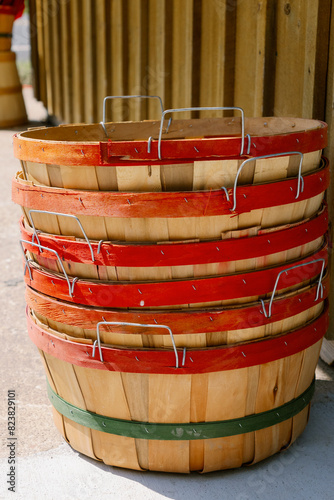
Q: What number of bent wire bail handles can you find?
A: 7